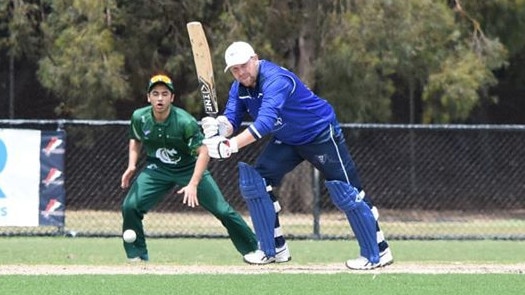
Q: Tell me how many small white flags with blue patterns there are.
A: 1